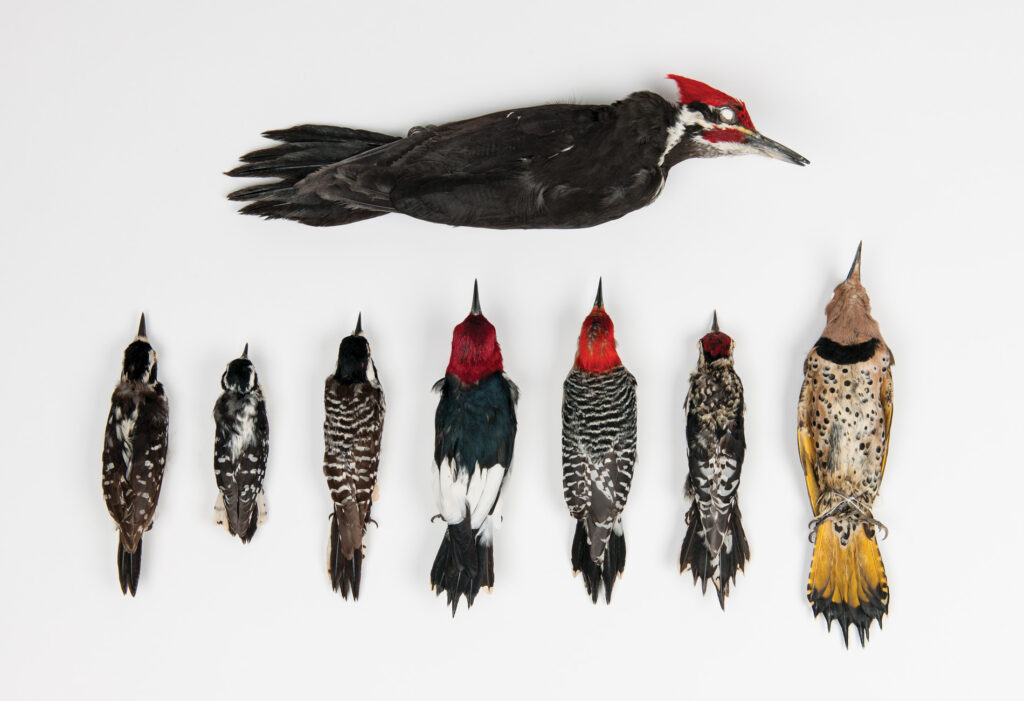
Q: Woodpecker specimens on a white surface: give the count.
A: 8